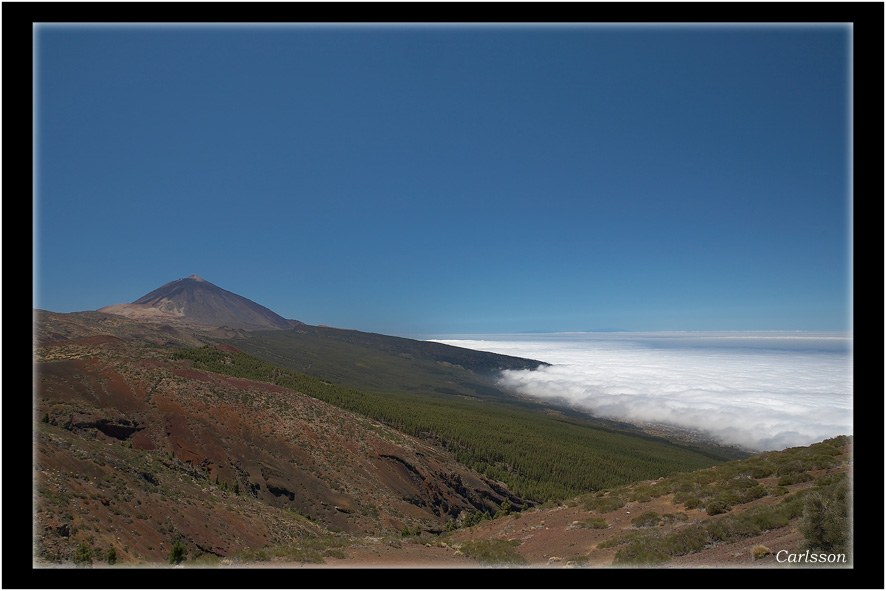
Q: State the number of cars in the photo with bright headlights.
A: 0